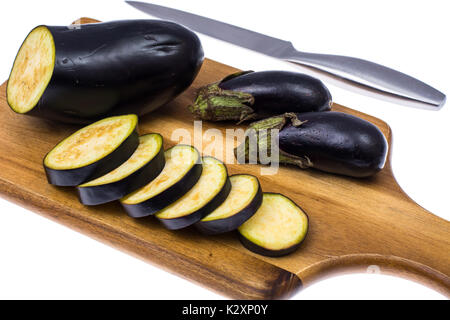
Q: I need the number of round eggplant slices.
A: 6